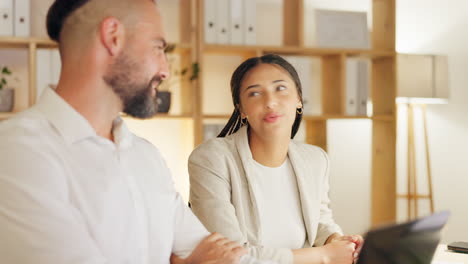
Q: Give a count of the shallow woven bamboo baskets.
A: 0